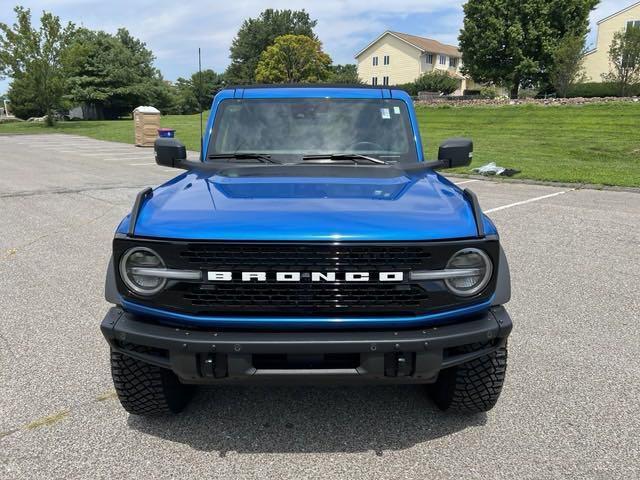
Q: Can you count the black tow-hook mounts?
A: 2